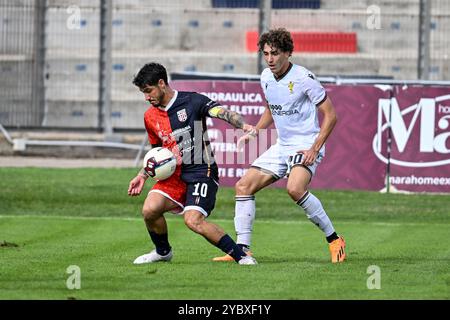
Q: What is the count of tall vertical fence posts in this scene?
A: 4